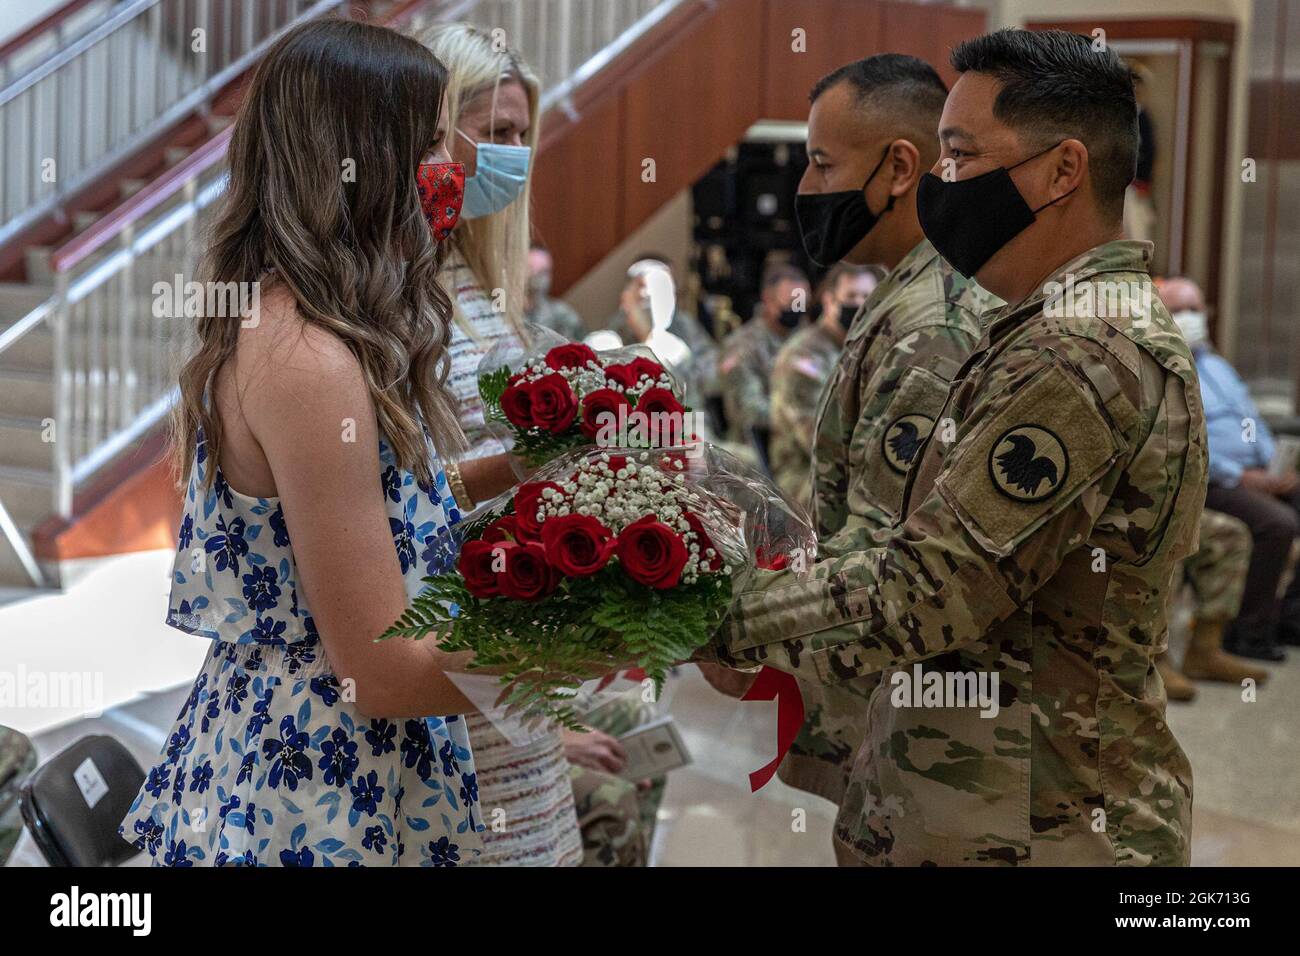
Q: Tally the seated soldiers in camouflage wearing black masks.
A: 2